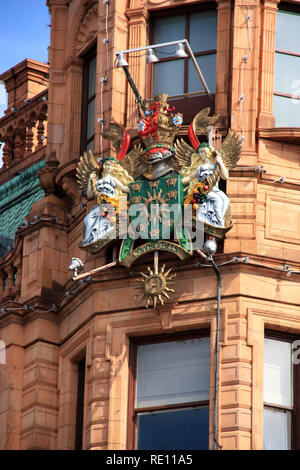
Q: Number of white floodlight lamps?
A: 5